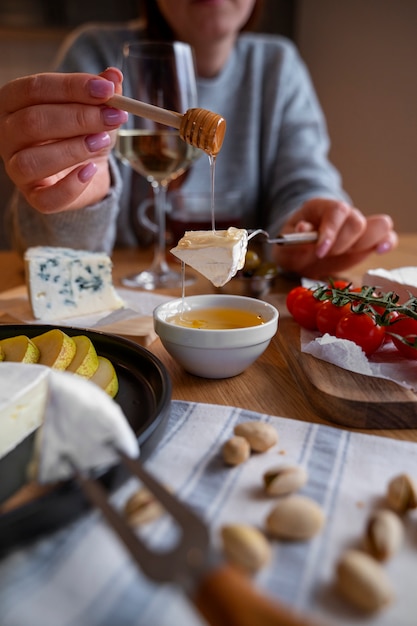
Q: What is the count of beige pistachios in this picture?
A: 9